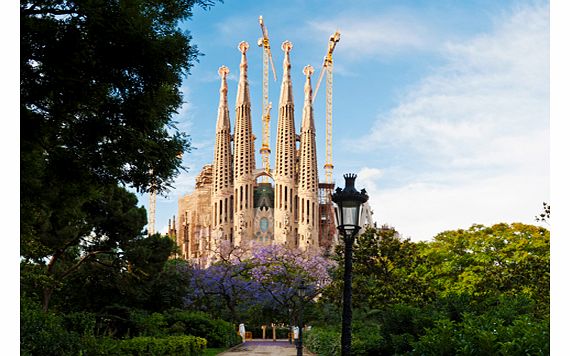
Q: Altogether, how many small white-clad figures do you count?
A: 2